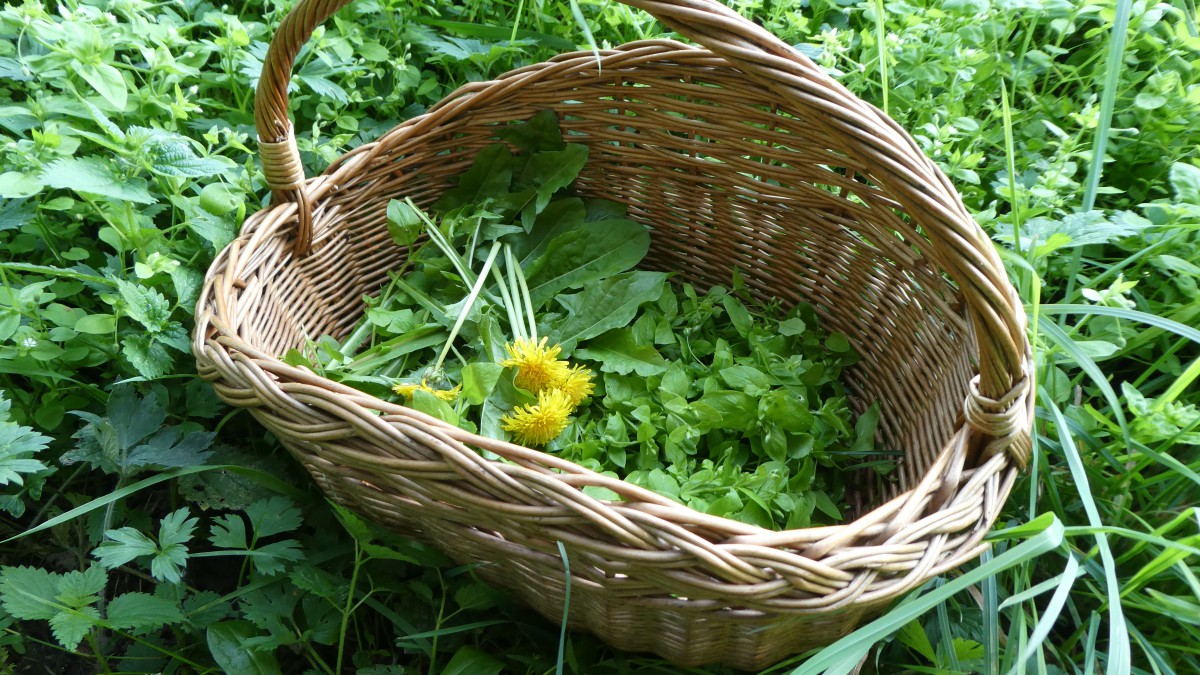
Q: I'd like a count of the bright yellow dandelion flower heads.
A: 4